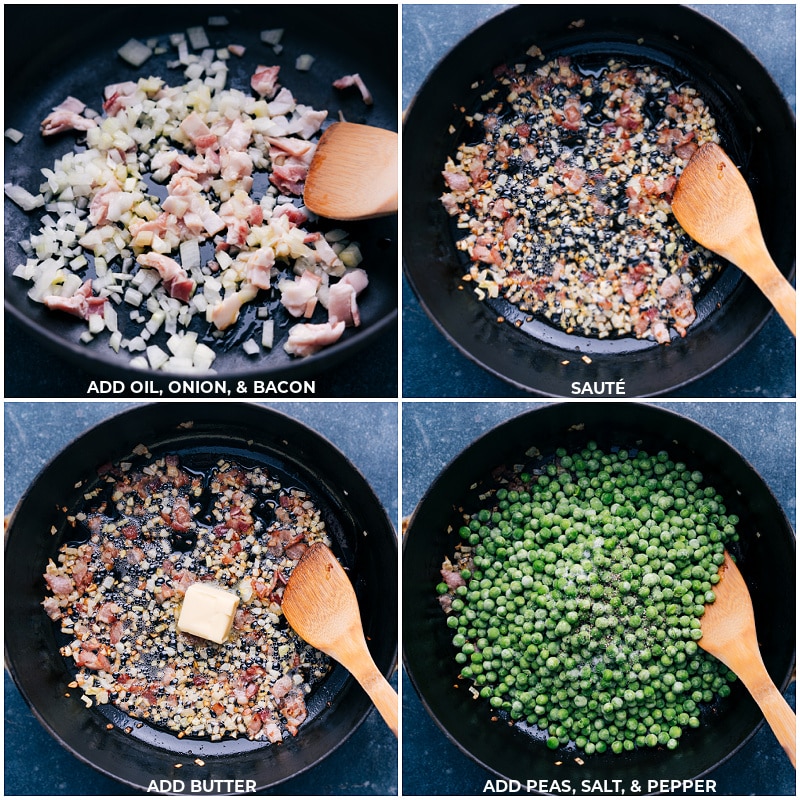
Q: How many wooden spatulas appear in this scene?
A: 4